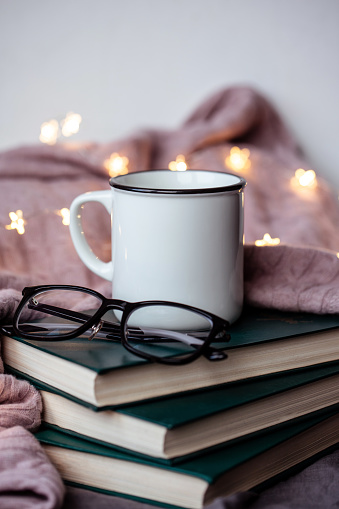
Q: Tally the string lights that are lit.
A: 9